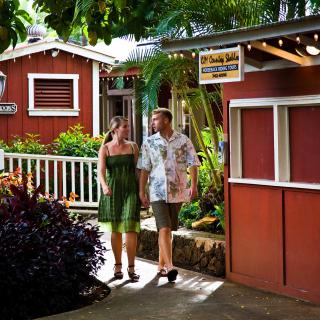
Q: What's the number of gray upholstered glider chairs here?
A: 0